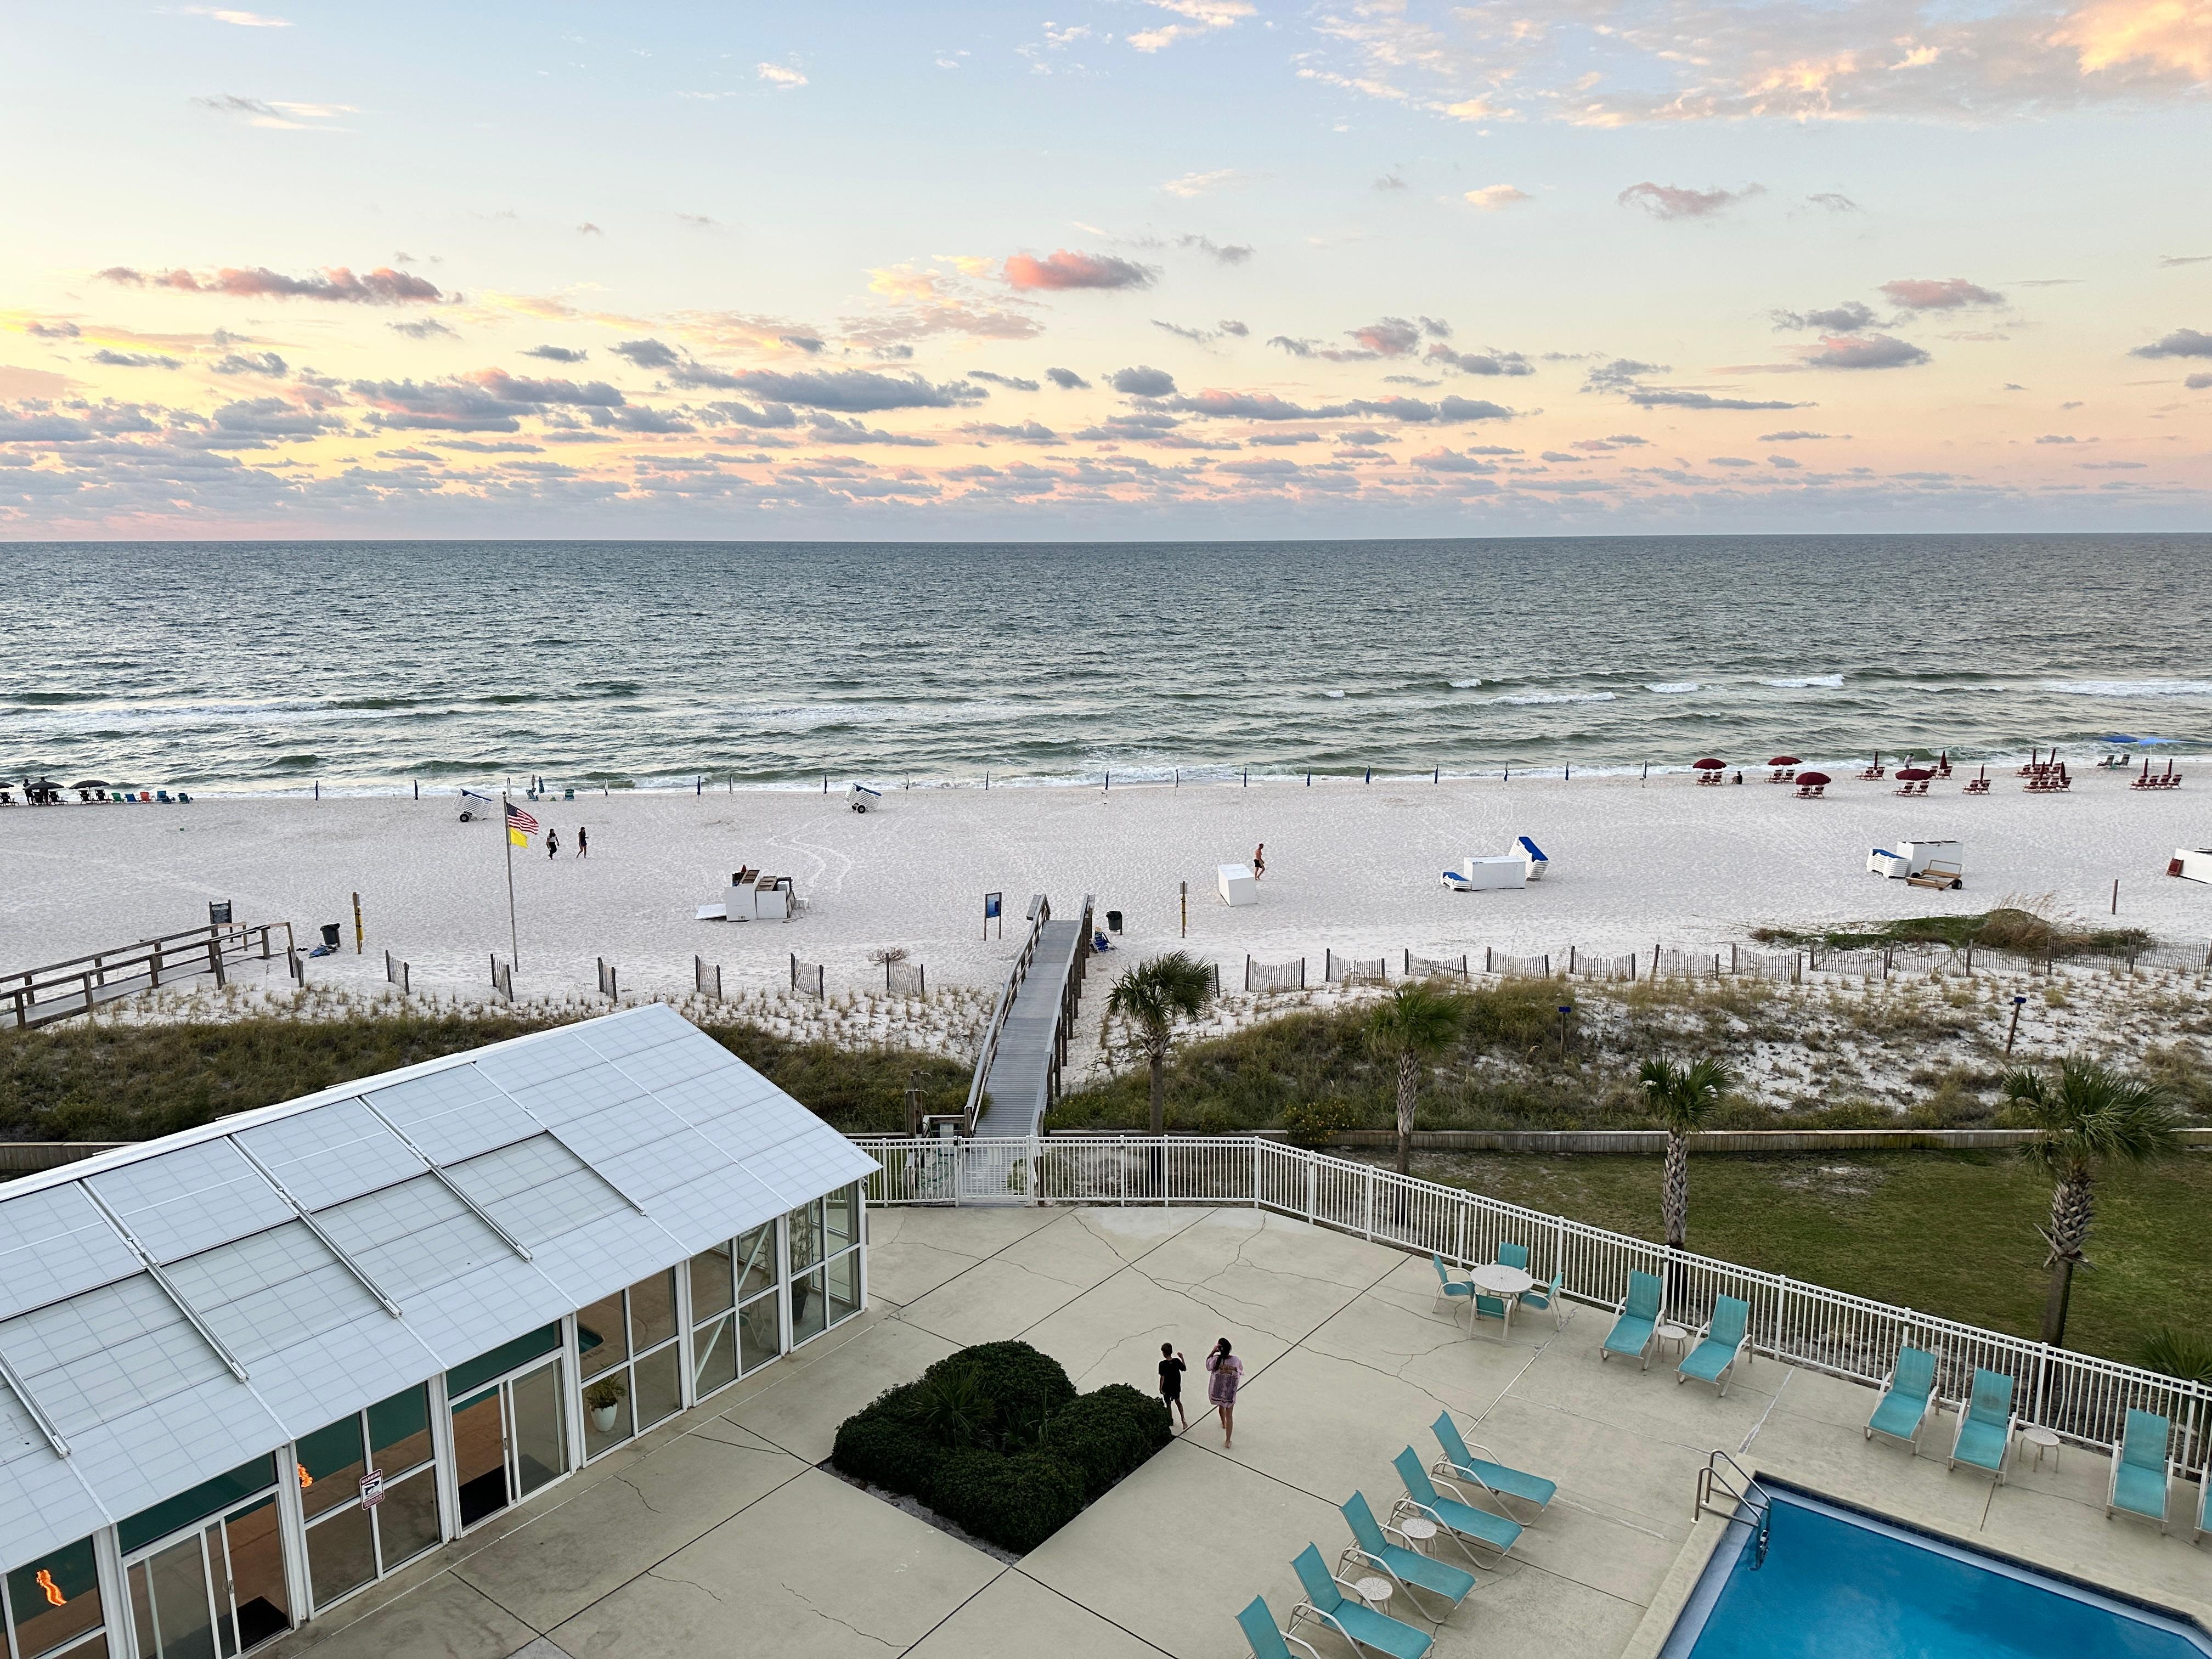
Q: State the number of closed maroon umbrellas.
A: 9